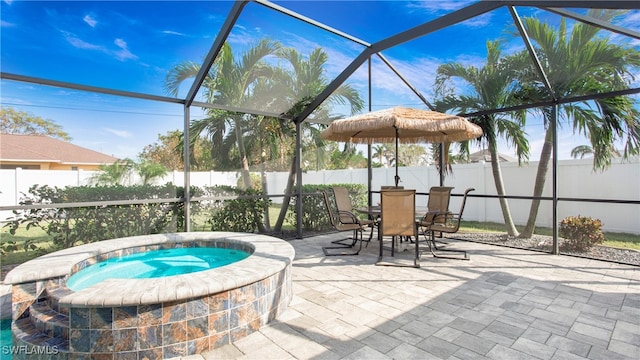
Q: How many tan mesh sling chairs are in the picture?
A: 6